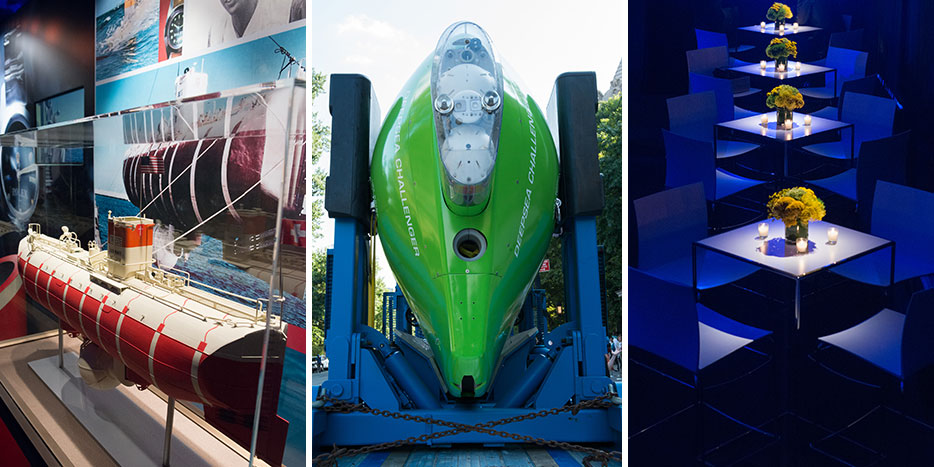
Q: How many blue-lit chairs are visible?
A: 14